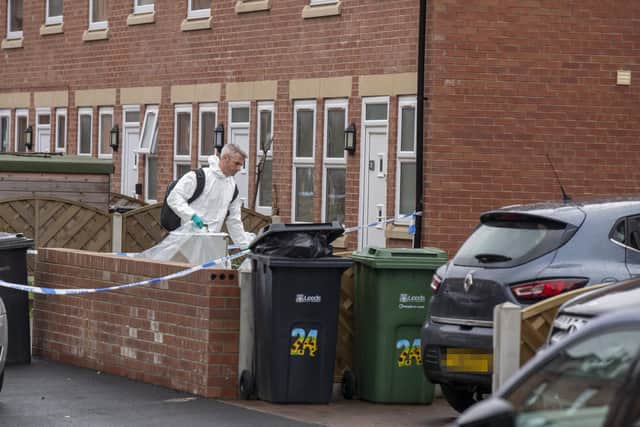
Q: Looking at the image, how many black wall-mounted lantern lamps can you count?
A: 4